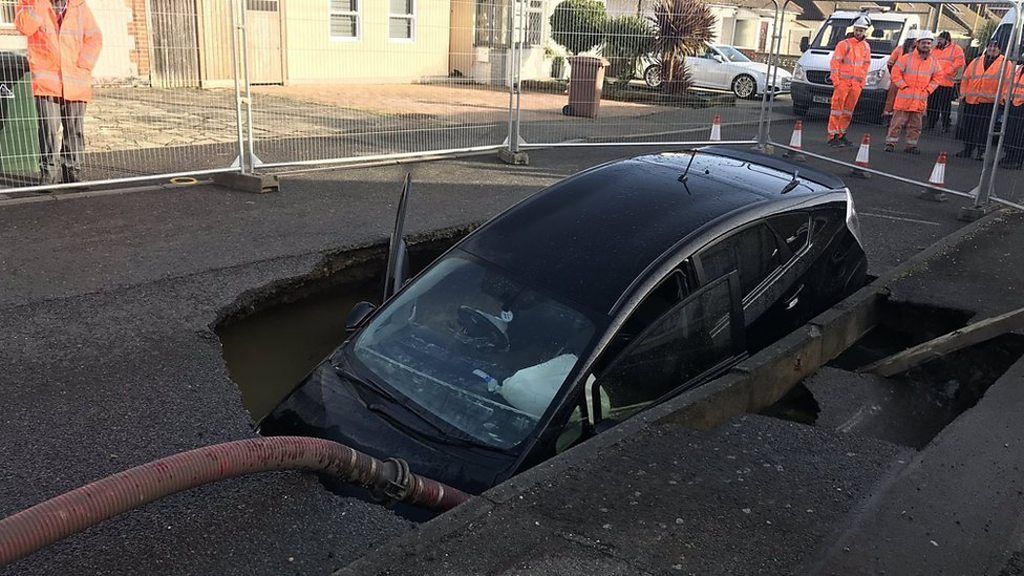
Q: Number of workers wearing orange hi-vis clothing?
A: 7